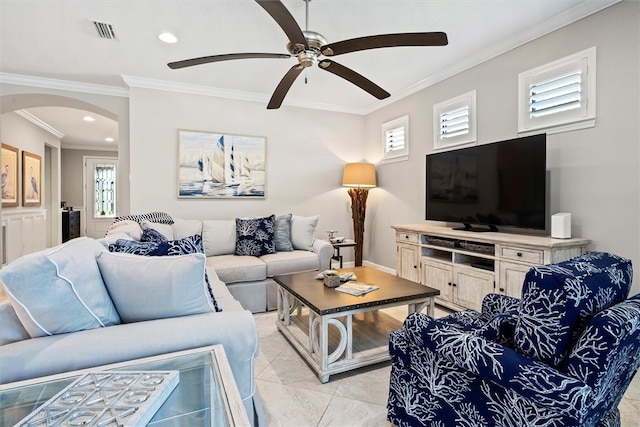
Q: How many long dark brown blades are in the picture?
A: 5